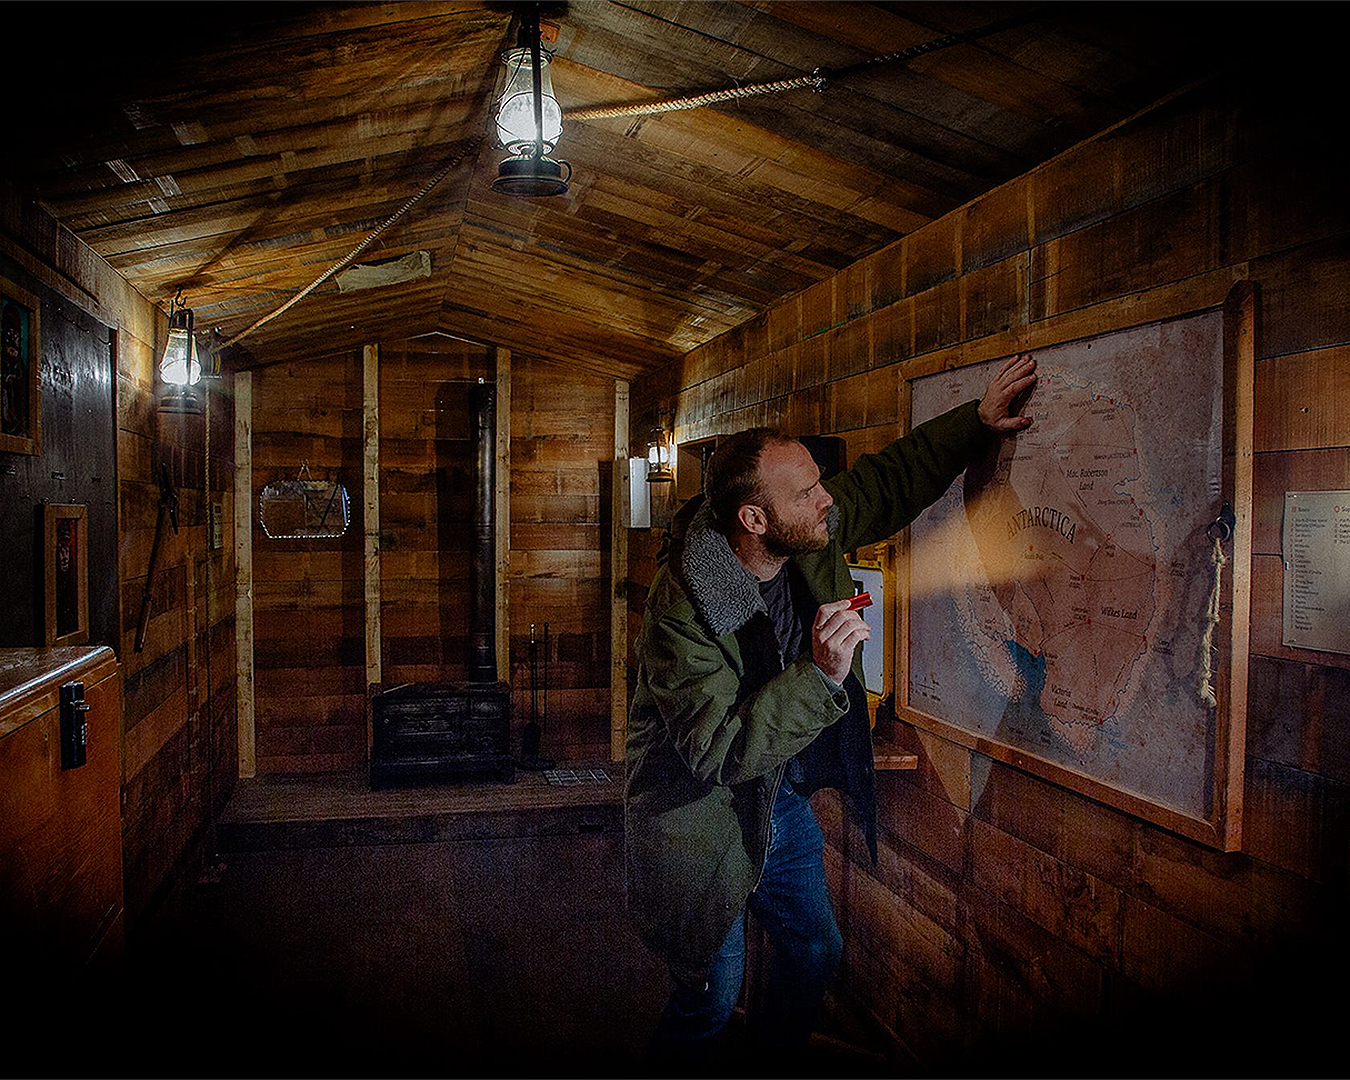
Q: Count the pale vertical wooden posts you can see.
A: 4